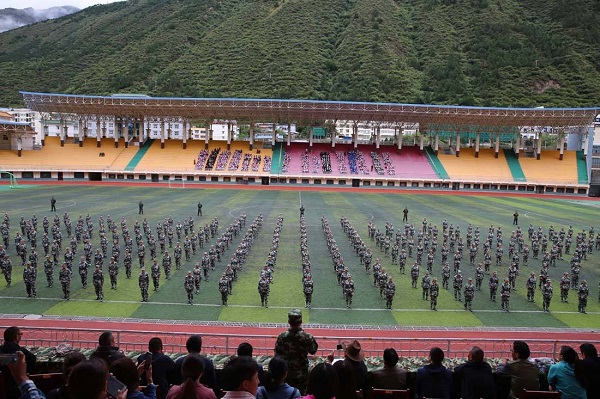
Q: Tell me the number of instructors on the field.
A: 6